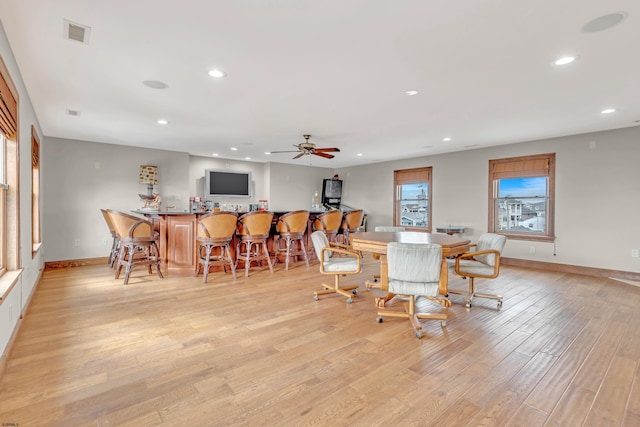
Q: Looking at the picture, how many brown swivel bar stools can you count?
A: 7